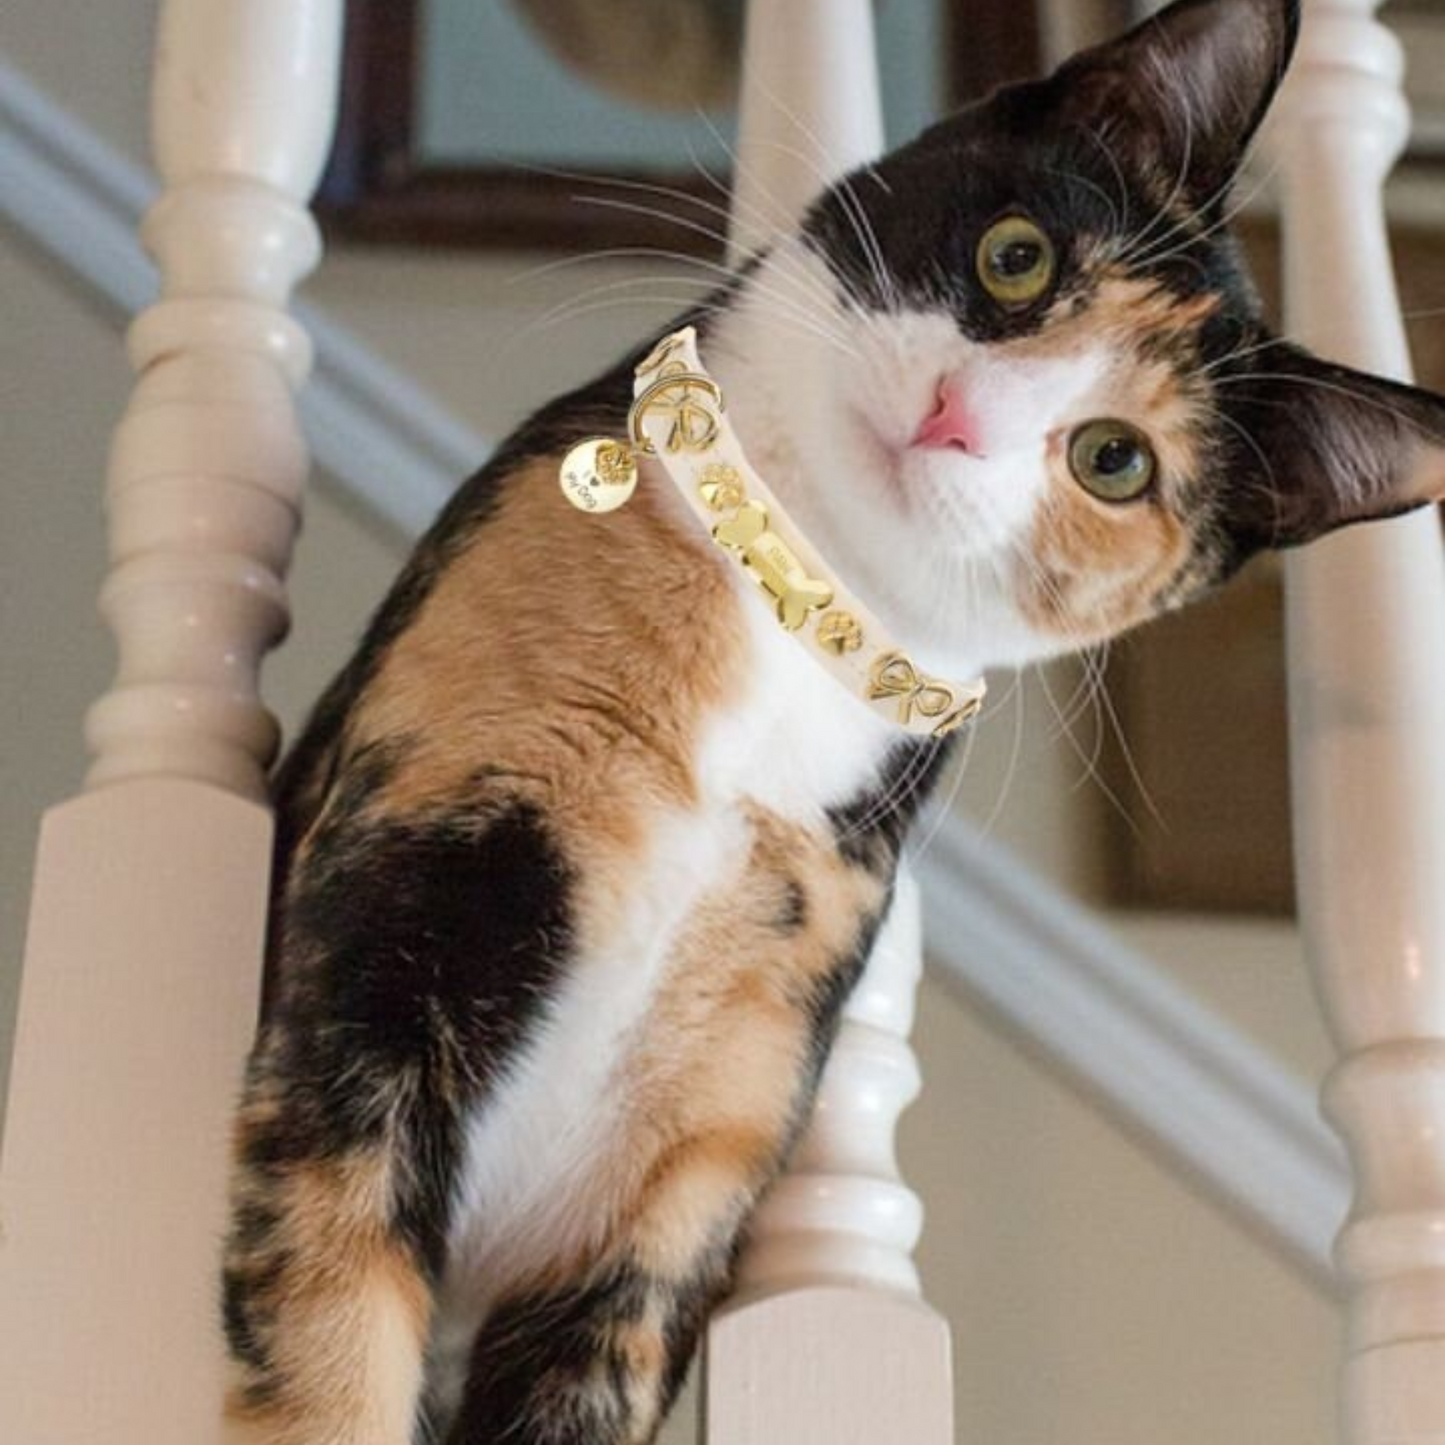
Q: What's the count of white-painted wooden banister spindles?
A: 3